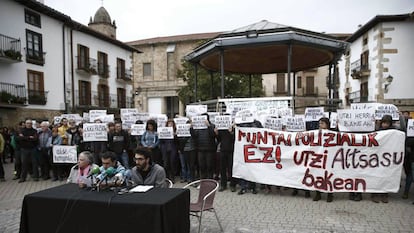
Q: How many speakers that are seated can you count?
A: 3